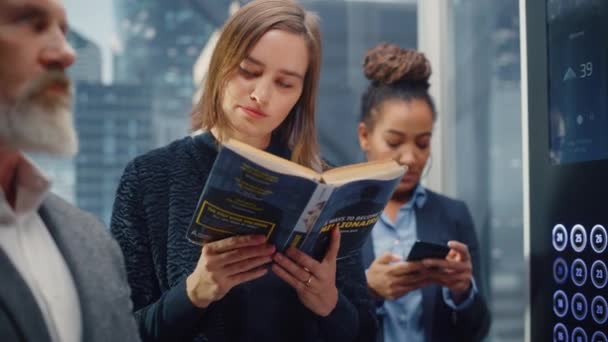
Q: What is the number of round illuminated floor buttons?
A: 12